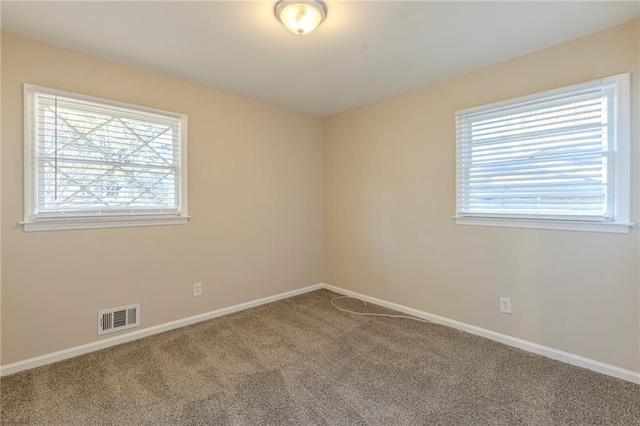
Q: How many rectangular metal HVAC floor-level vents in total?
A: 1